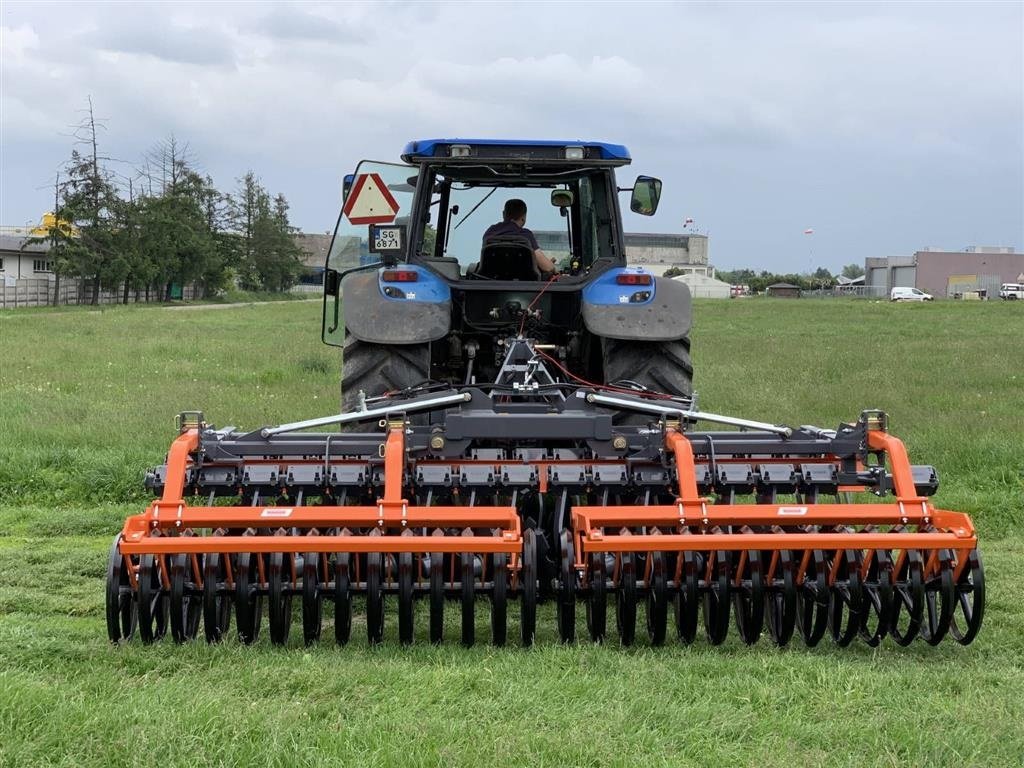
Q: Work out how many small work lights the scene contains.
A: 2